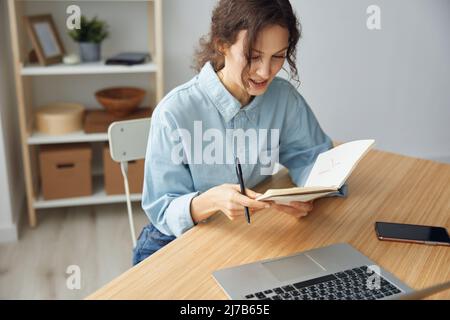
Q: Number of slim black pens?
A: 1